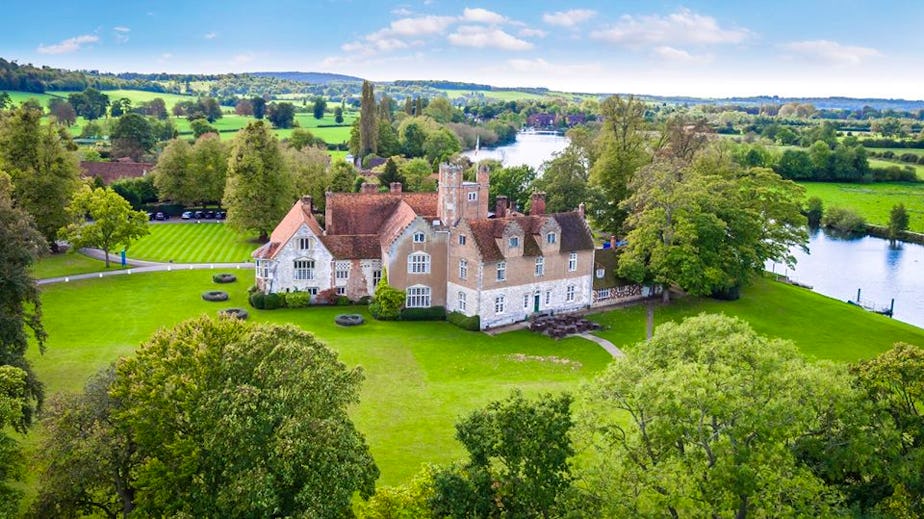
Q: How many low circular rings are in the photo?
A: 4